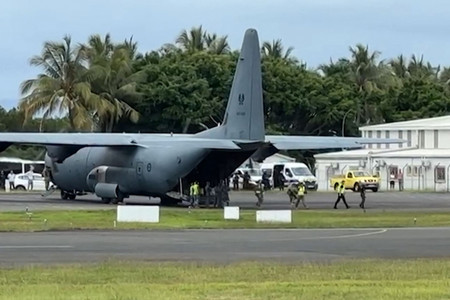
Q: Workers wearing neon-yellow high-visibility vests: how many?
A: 4